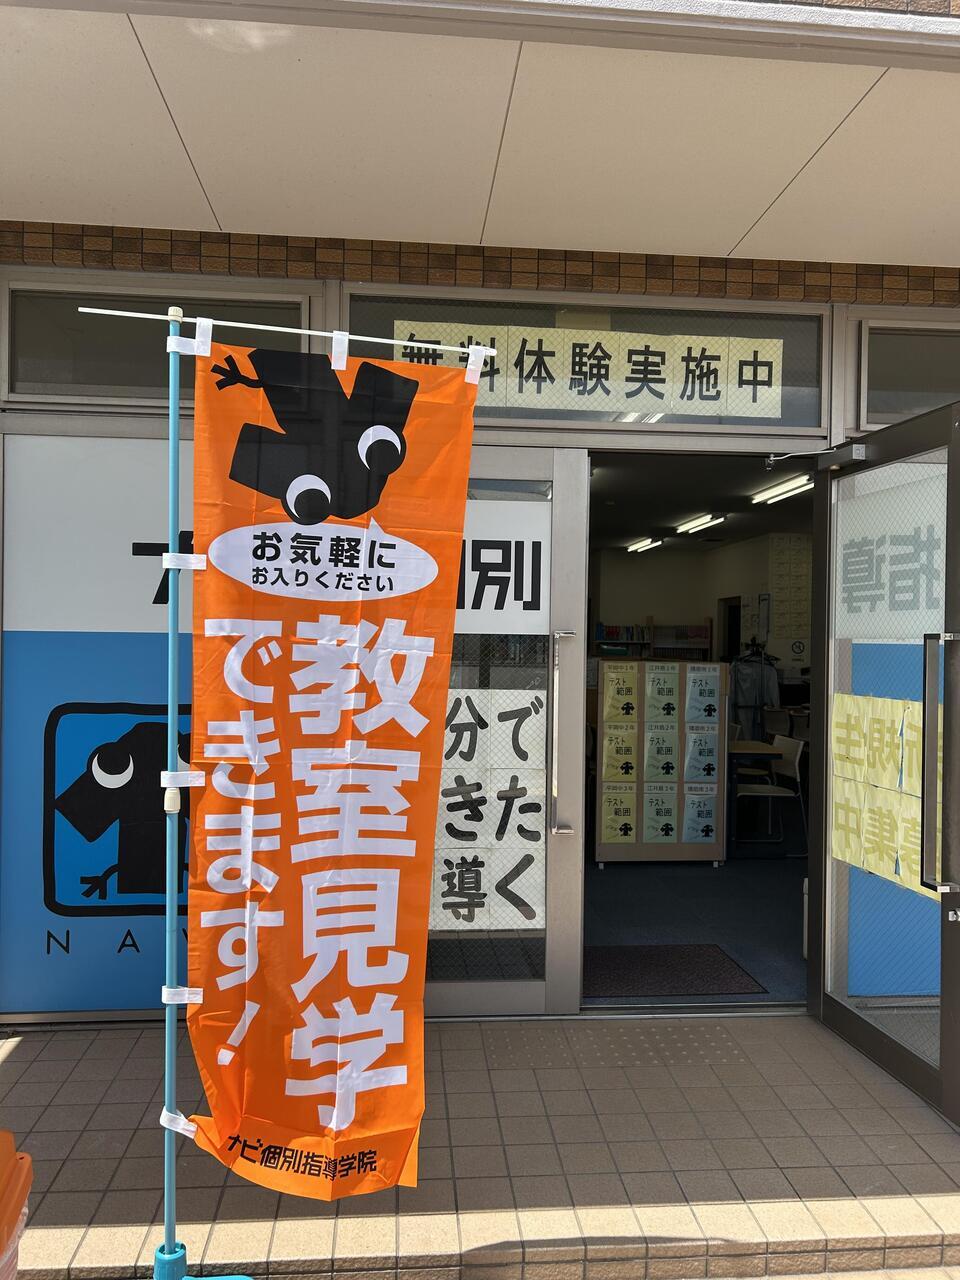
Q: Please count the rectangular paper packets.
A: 9